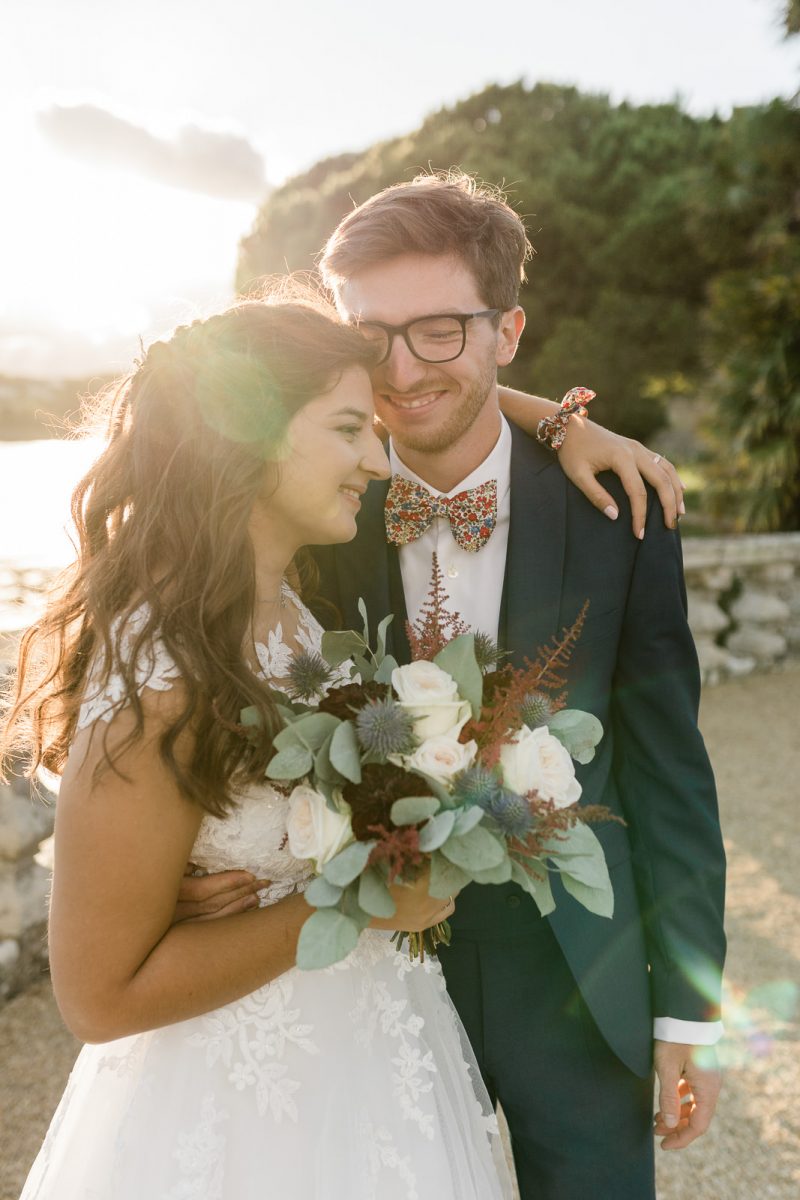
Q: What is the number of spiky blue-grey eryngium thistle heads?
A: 6